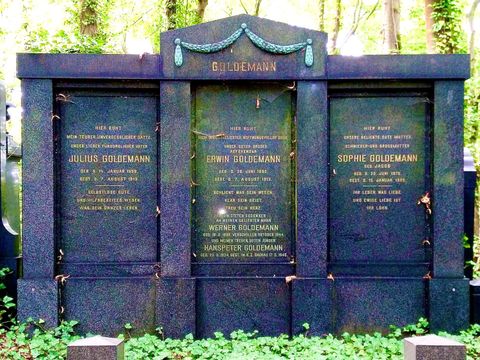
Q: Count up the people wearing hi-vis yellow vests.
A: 0